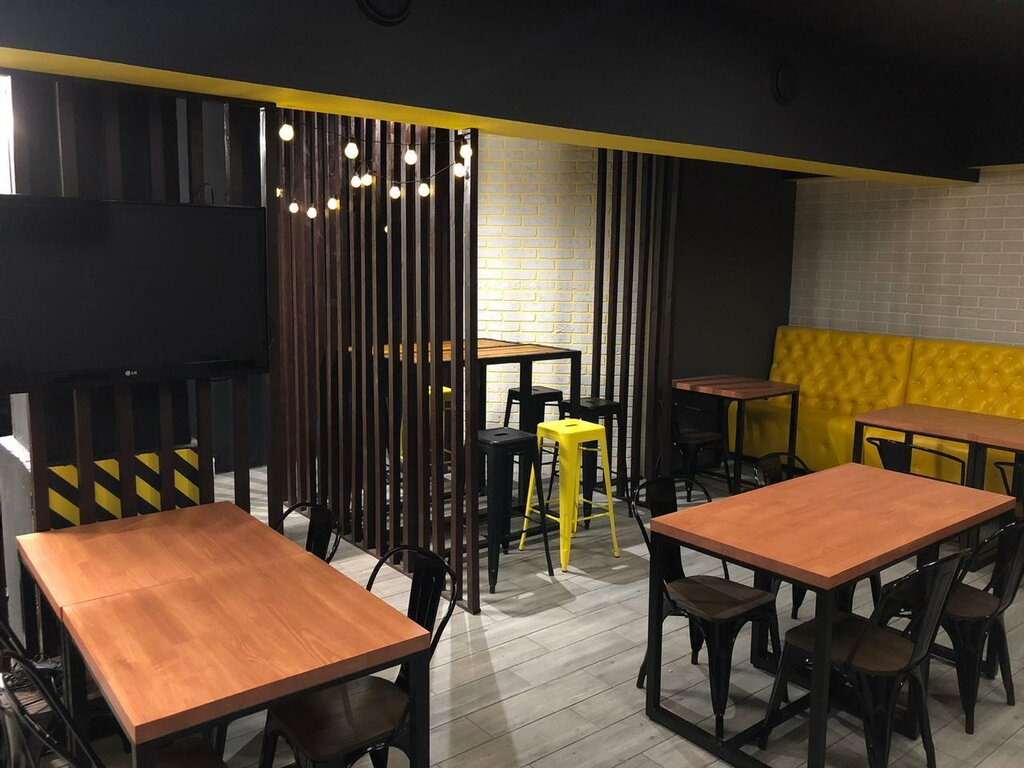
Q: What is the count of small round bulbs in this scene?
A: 12